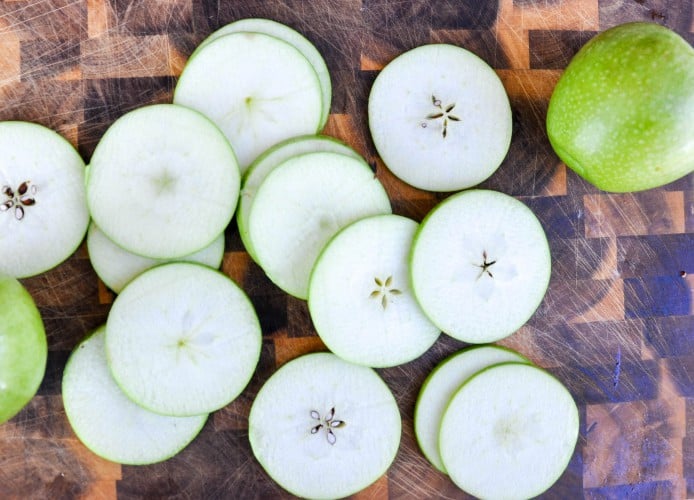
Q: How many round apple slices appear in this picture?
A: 15